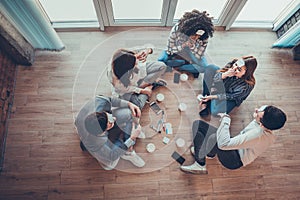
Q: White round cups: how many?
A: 5